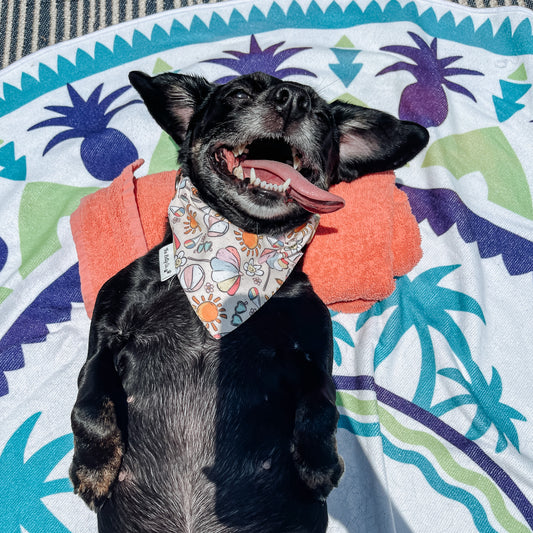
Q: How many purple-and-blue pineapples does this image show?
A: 3